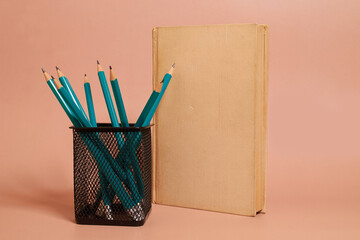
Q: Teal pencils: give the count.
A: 8